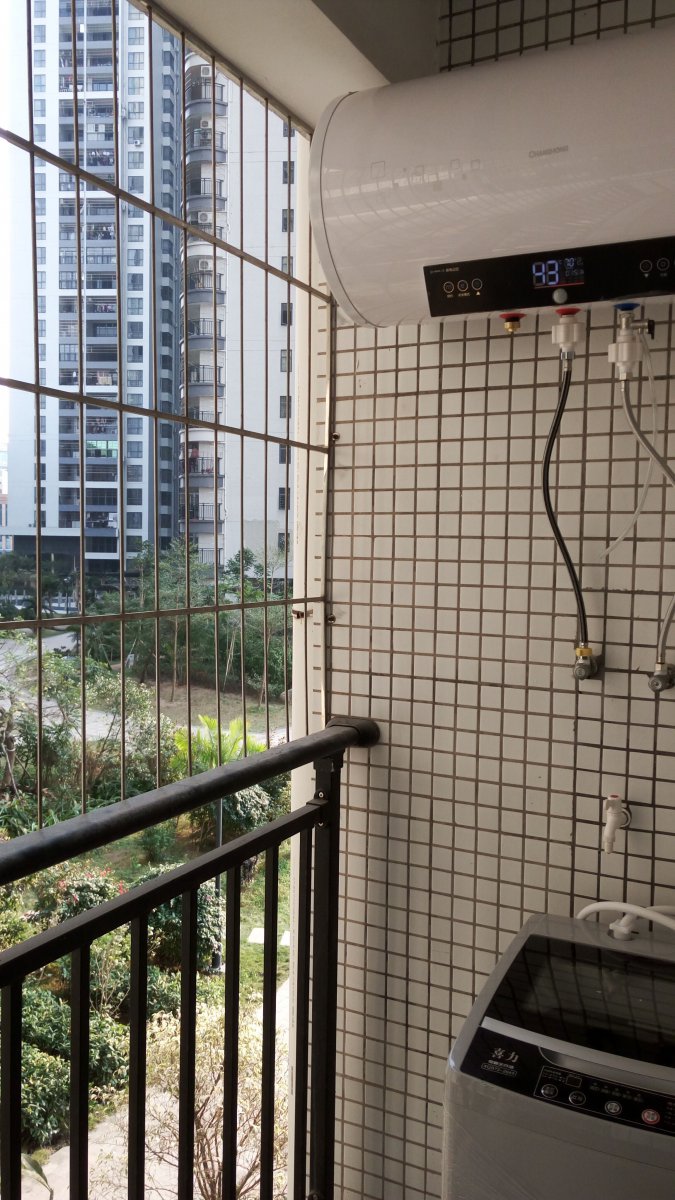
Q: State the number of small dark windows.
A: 10